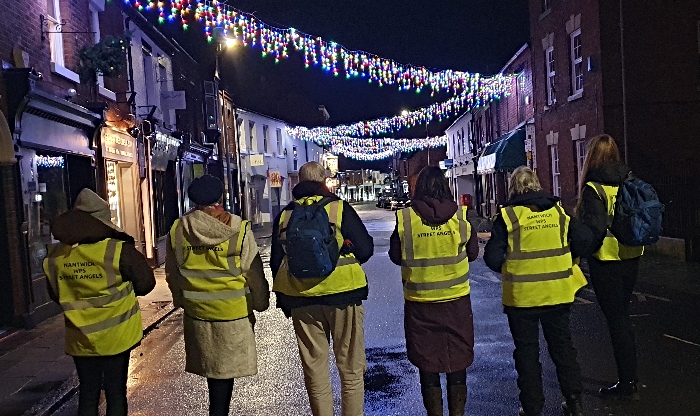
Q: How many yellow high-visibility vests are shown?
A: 6